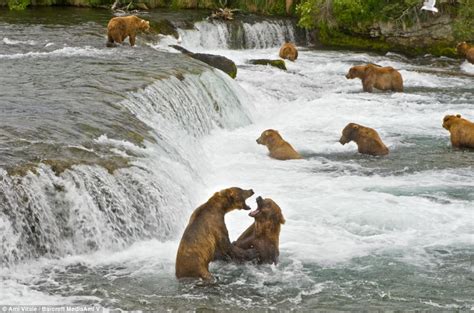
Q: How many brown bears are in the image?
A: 9